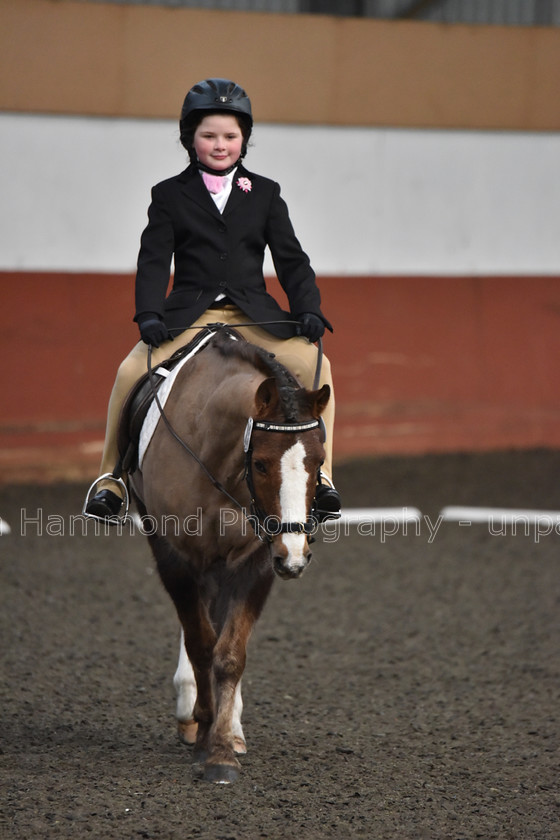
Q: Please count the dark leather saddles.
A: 1